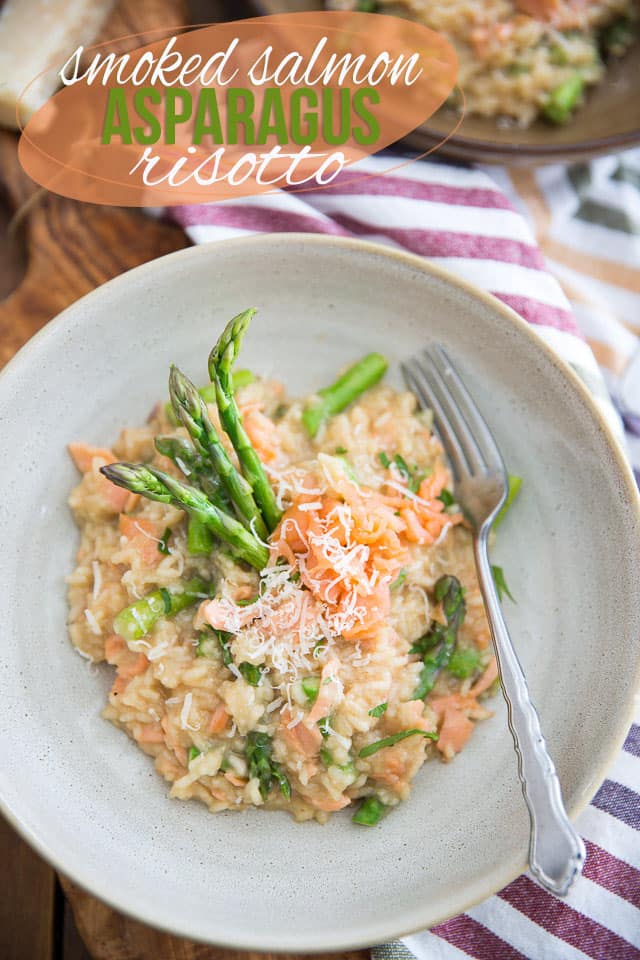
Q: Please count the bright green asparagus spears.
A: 3